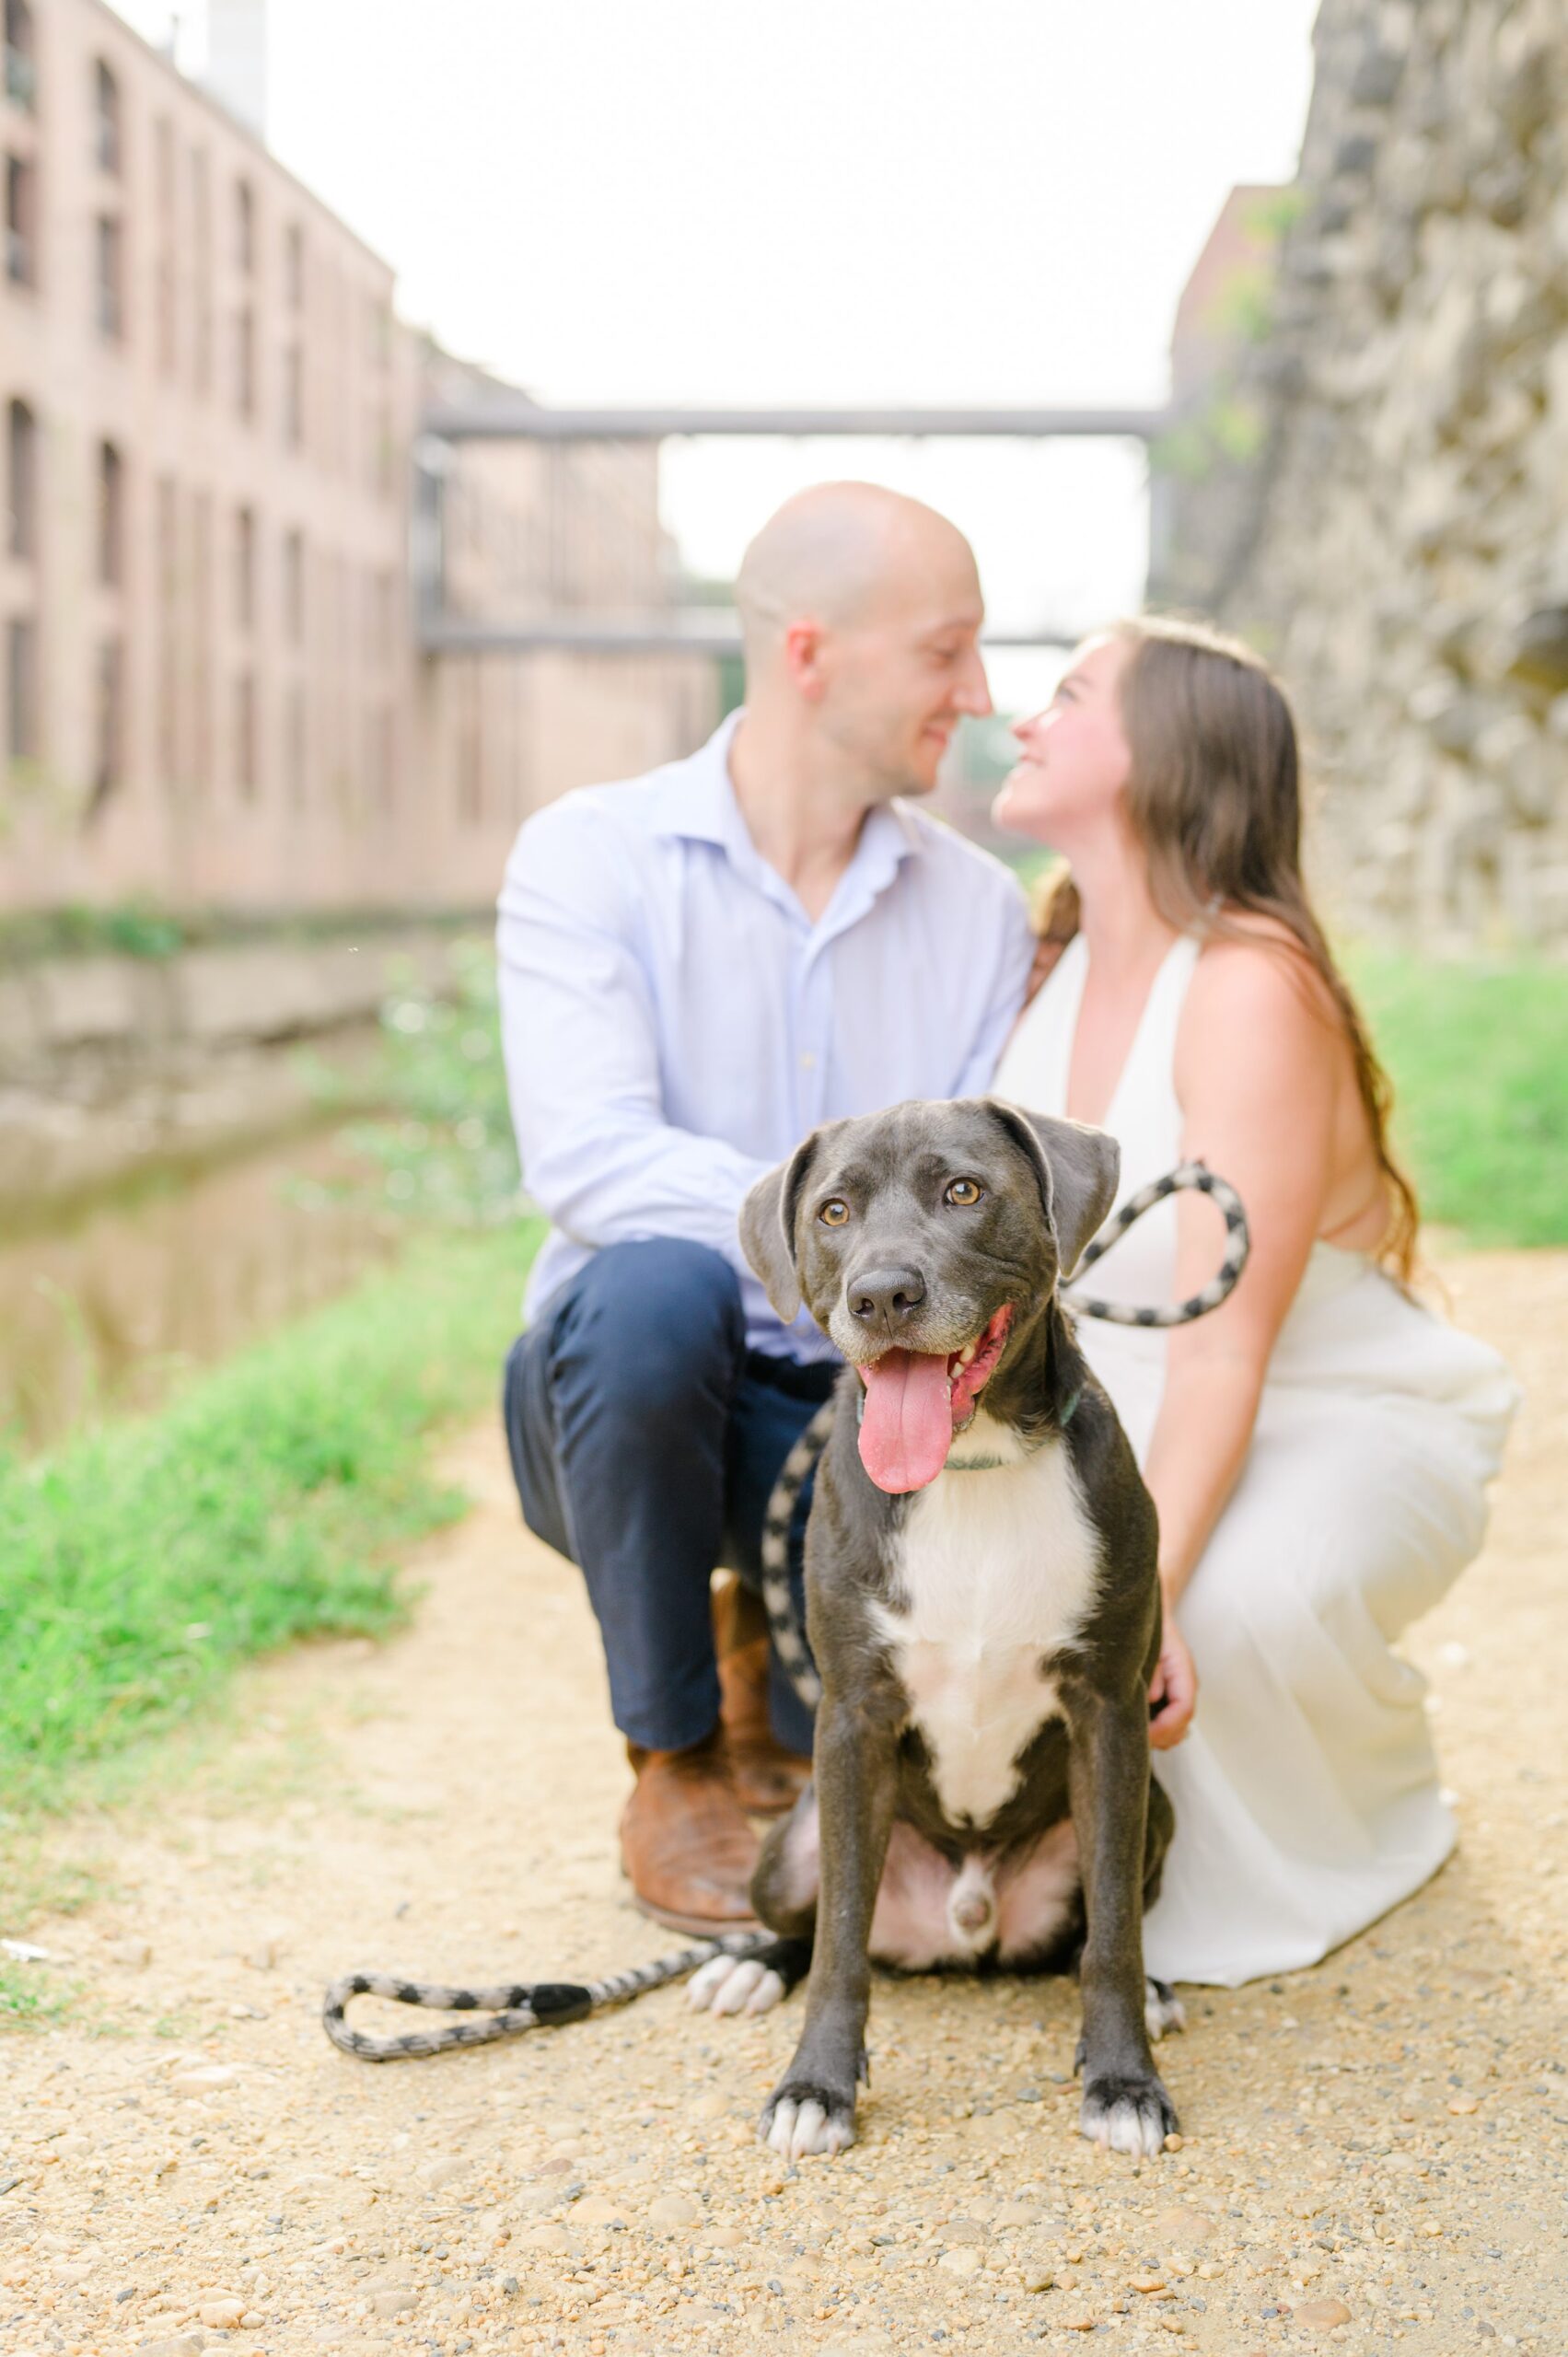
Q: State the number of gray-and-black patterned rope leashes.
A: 1